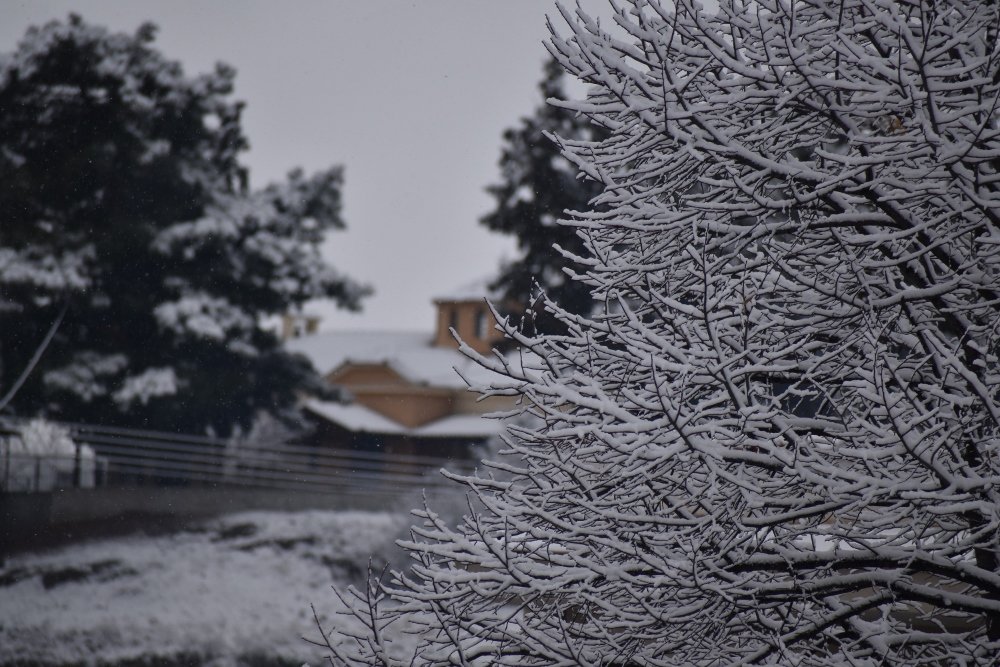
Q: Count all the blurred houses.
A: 1